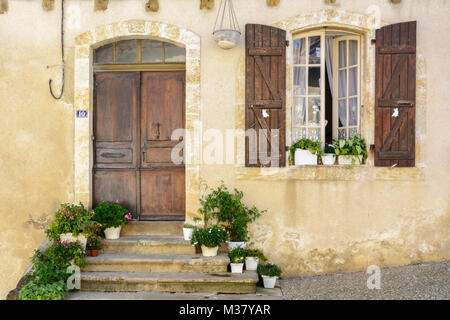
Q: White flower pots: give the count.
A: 11